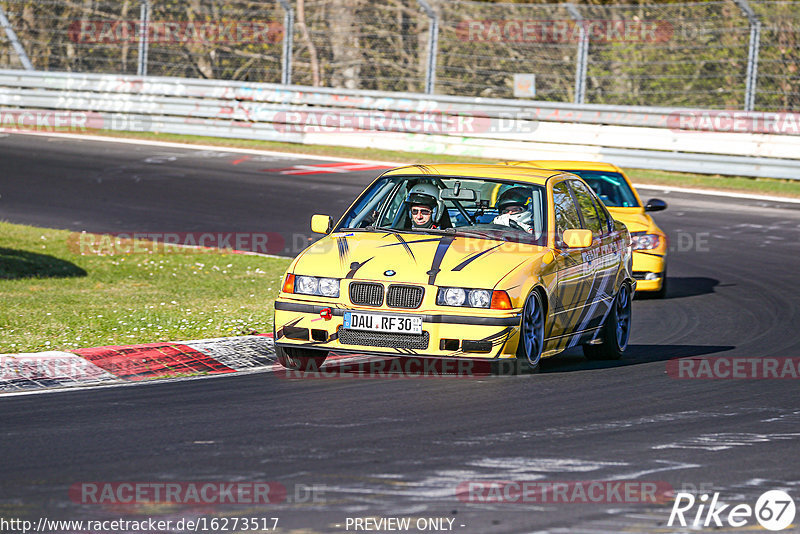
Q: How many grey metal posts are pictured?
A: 6